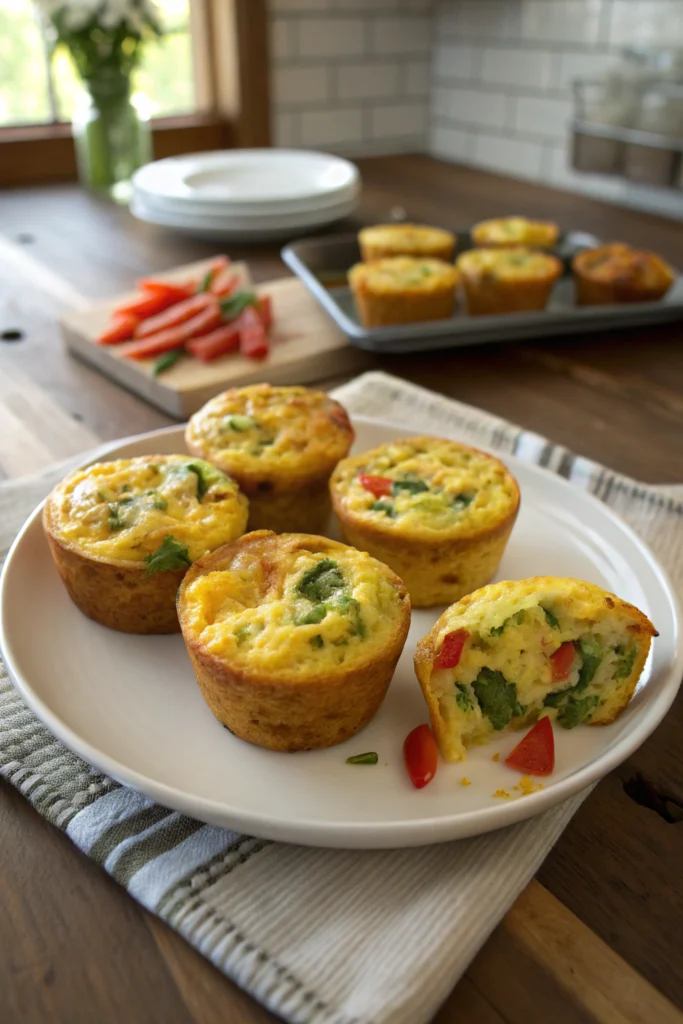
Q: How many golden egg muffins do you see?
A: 10